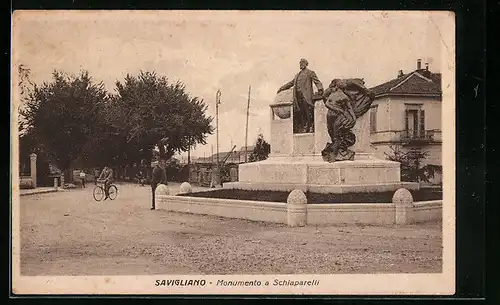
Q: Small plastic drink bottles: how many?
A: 0